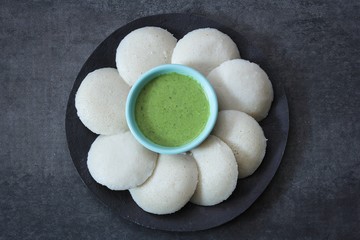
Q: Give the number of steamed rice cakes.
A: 8